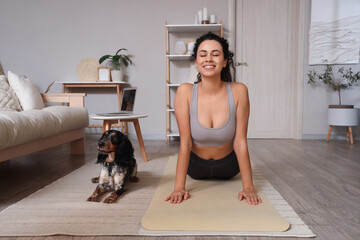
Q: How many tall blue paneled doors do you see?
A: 0